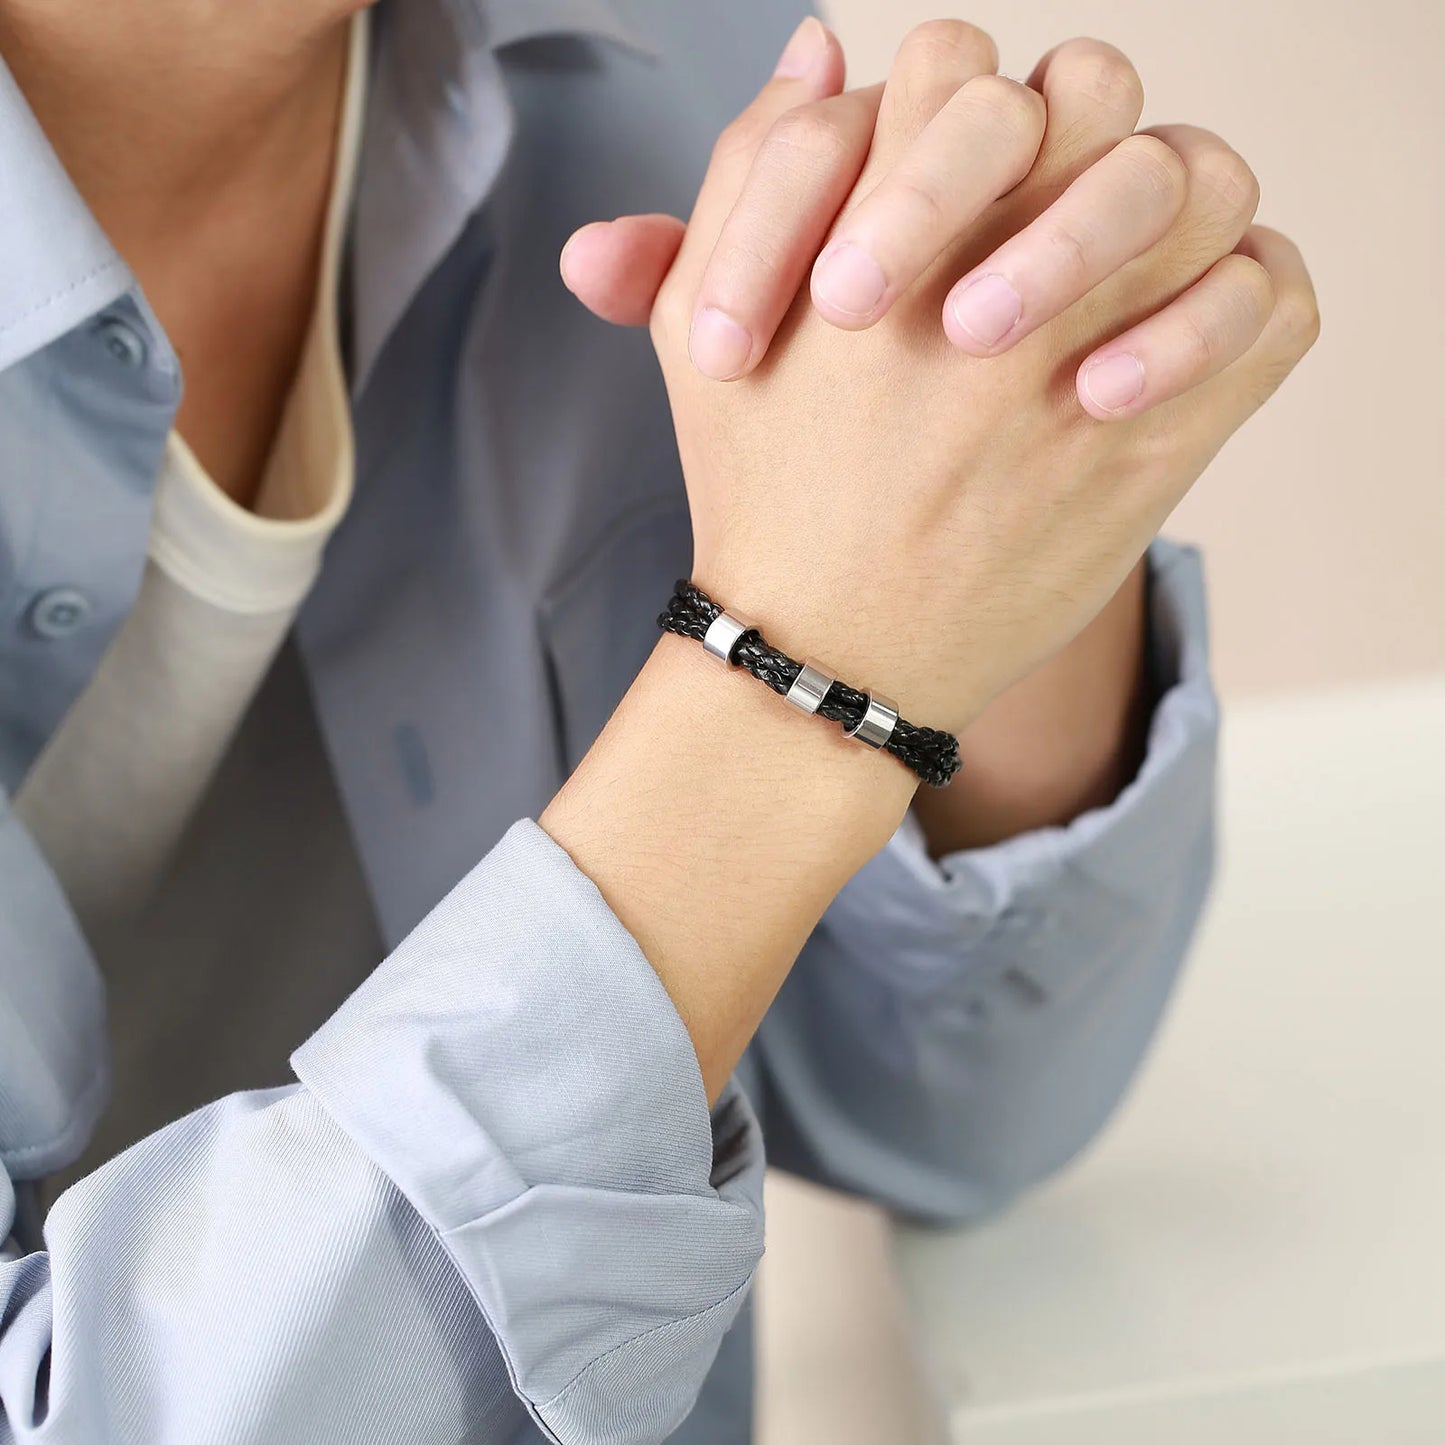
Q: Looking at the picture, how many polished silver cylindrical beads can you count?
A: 3